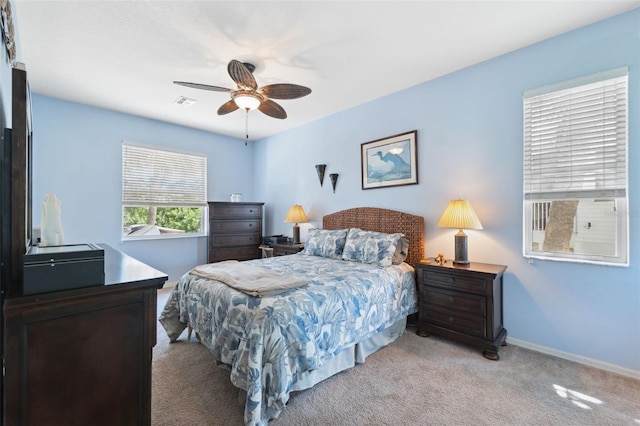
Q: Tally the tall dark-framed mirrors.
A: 1